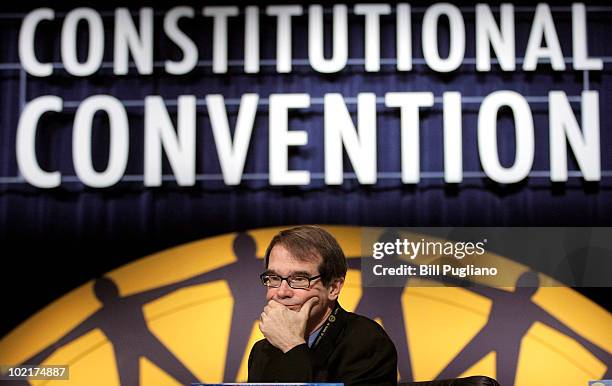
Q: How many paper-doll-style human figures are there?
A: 4